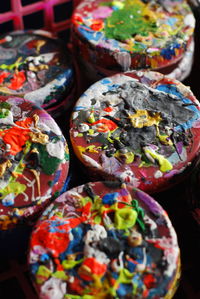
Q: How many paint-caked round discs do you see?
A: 5